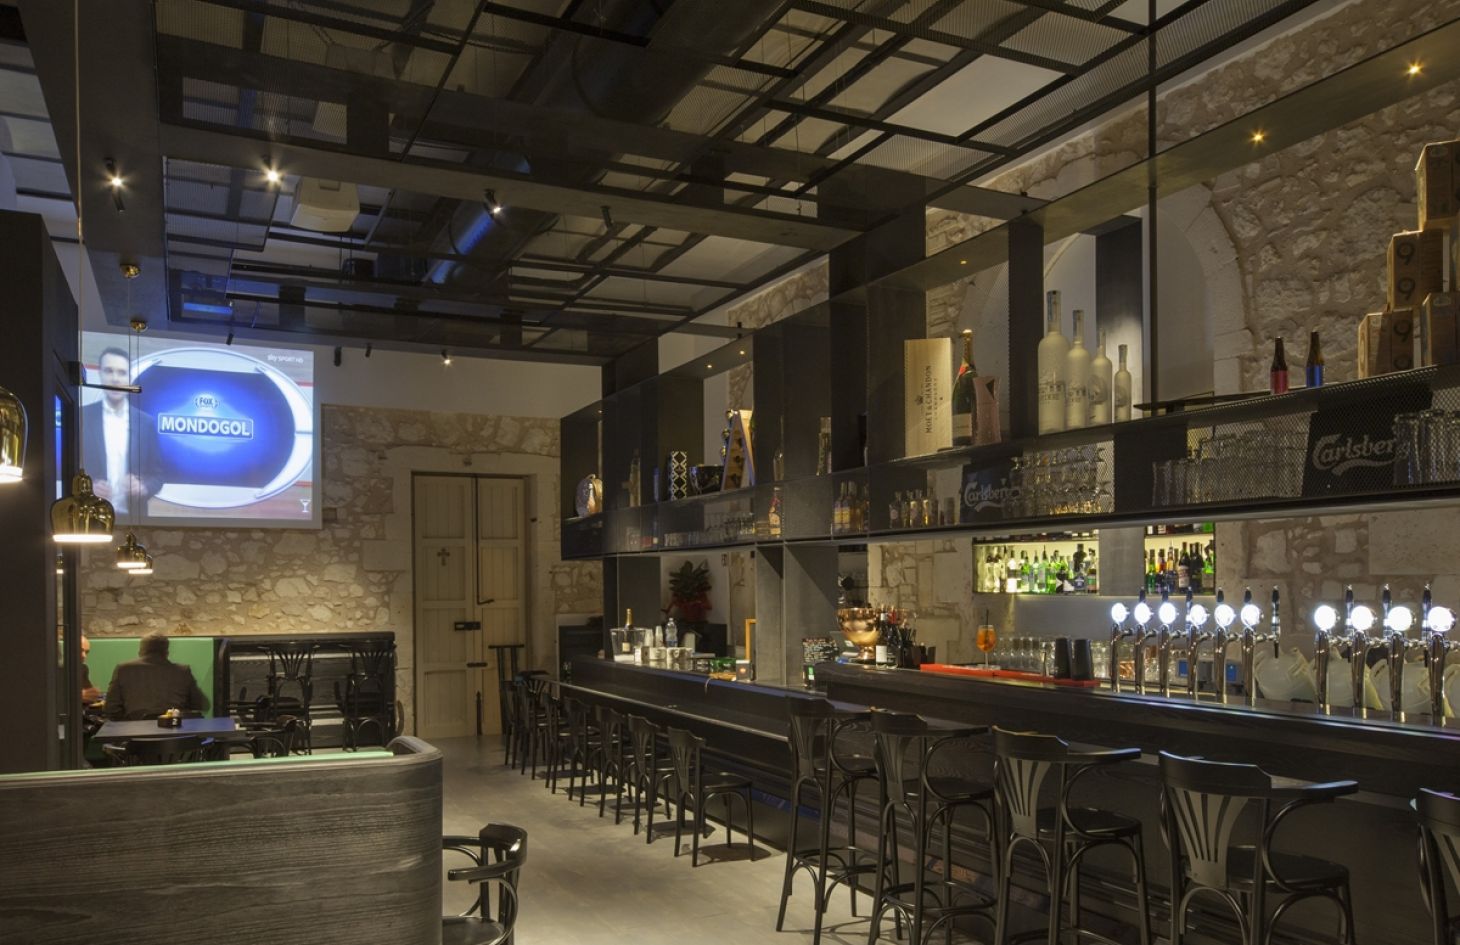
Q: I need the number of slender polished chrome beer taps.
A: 10